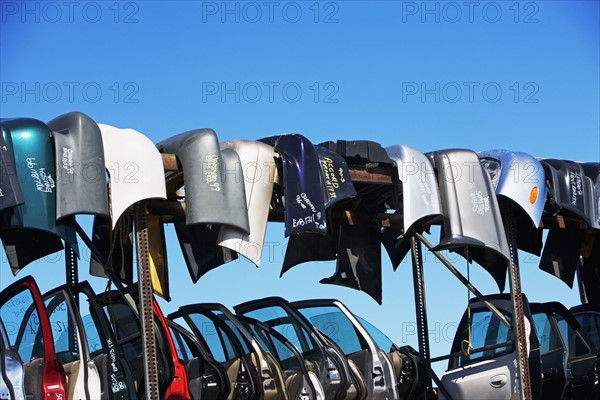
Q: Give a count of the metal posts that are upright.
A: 4